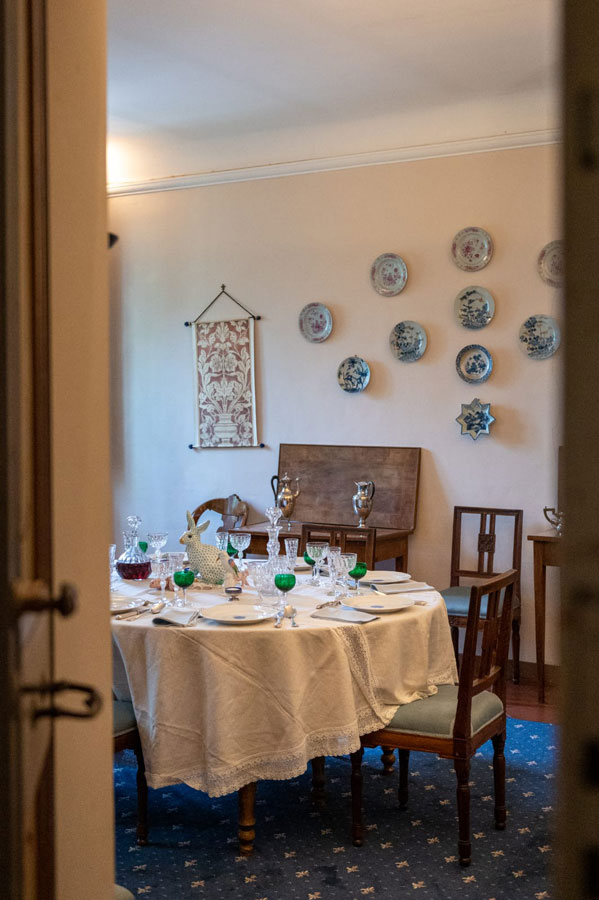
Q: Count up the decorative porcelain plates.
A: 10